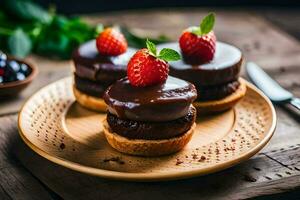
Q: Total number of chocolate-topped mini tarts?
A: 3